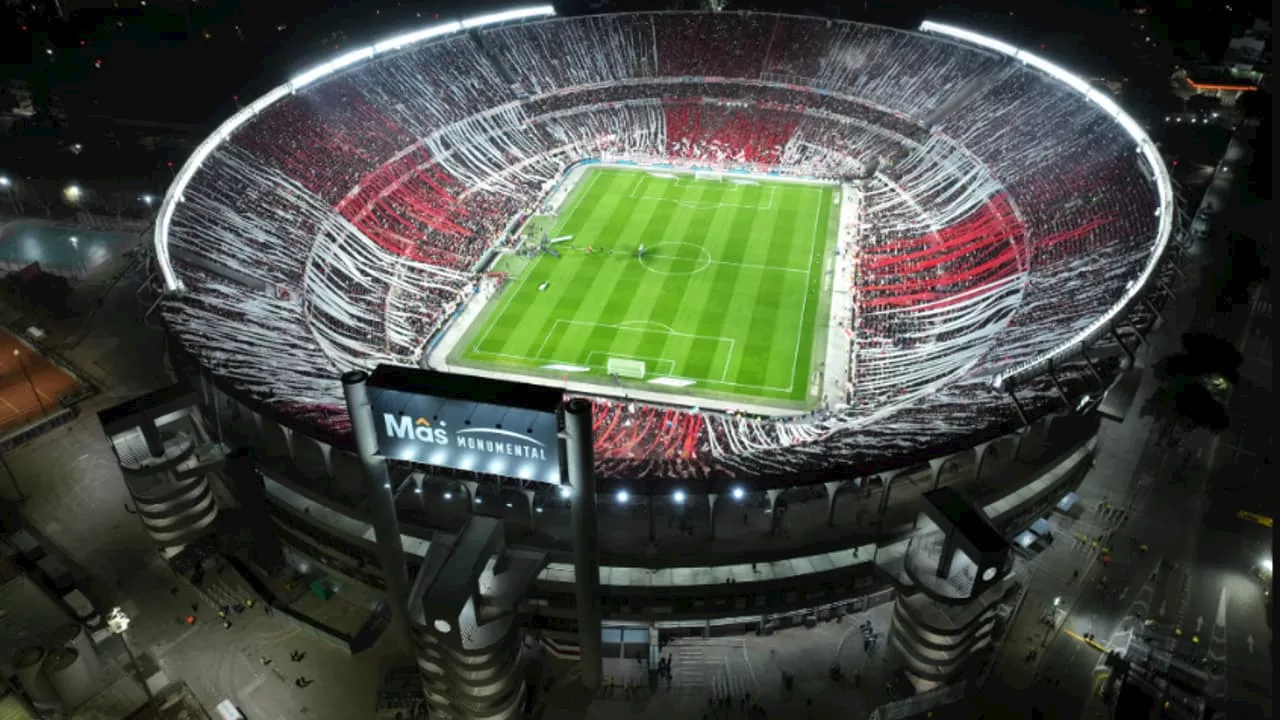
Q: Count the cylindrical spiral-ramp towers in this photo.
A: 3